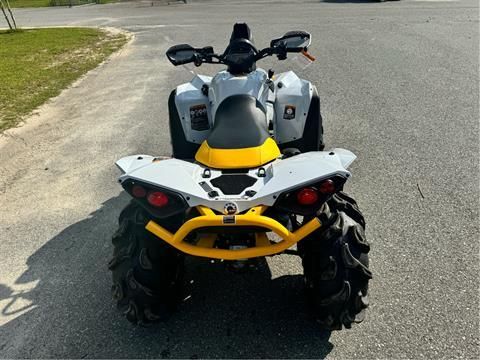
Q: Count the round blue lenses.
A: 0